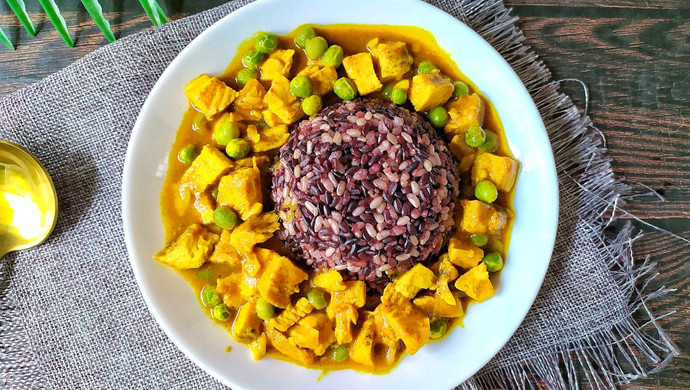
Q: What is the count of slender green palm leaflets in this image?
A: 5